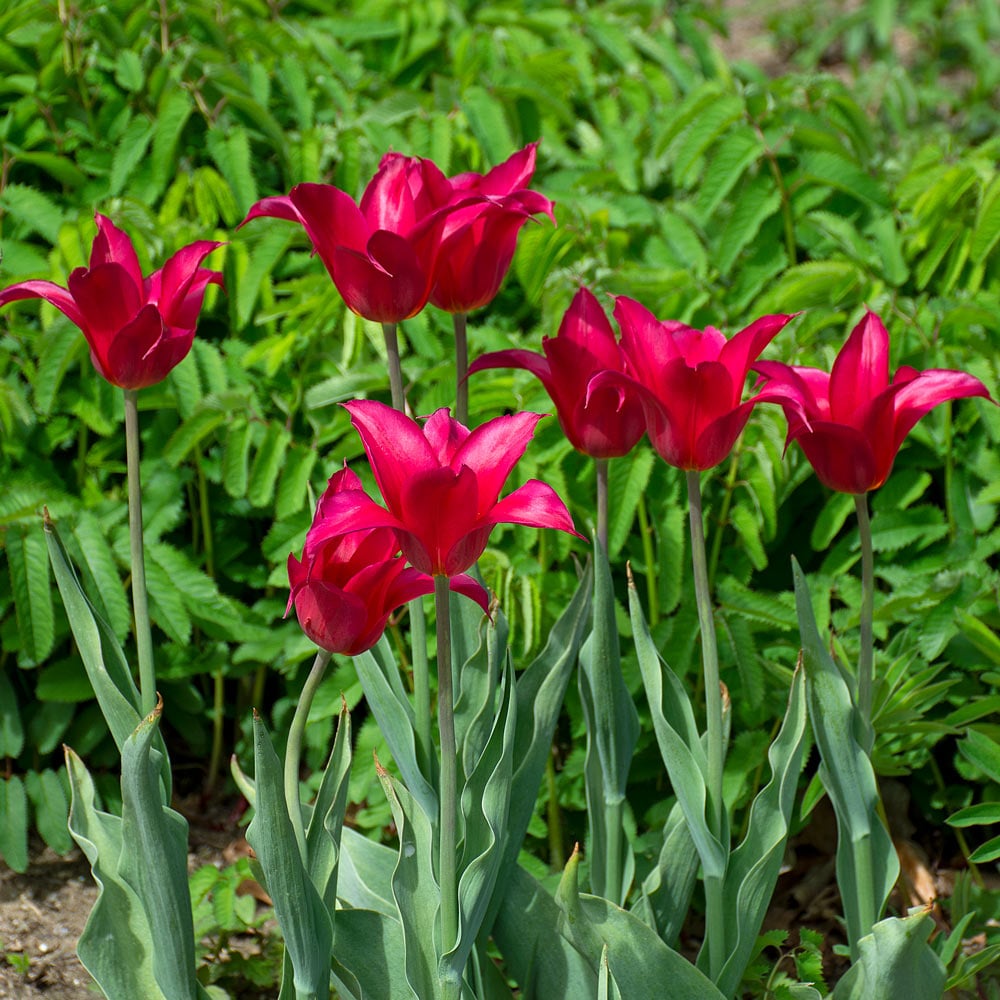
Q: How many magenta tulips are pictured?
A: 8